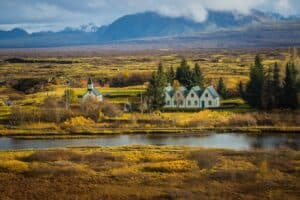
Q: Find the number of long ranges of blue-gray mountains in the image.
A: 1